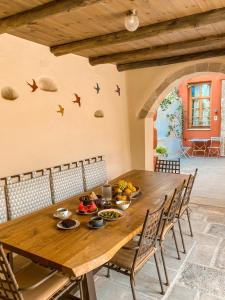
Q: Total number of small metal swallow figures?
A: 5